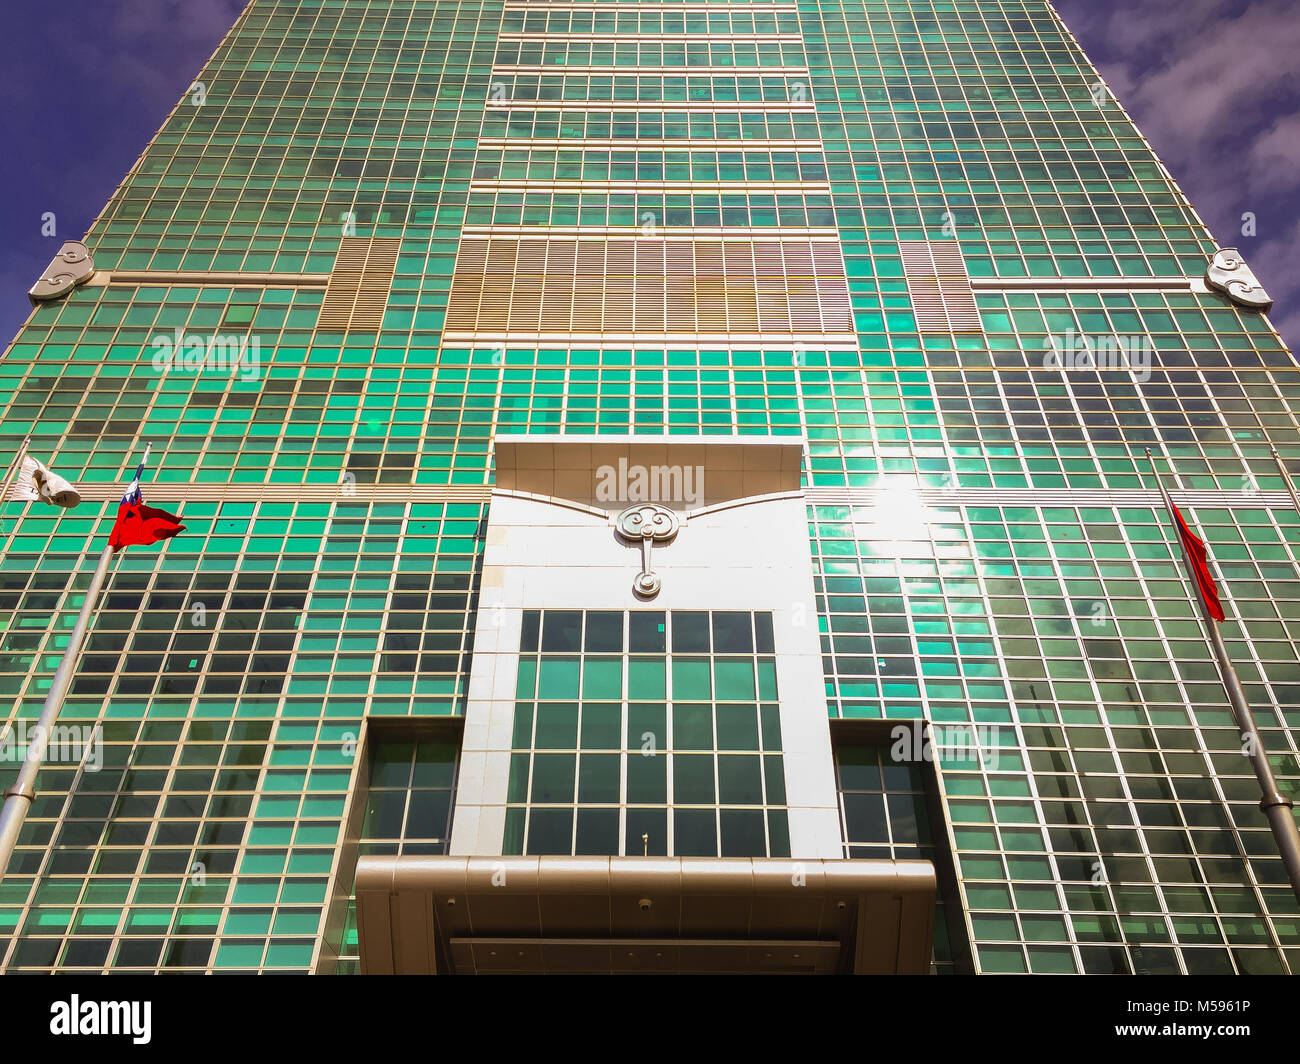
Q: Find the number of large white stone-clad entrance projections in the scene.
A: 1